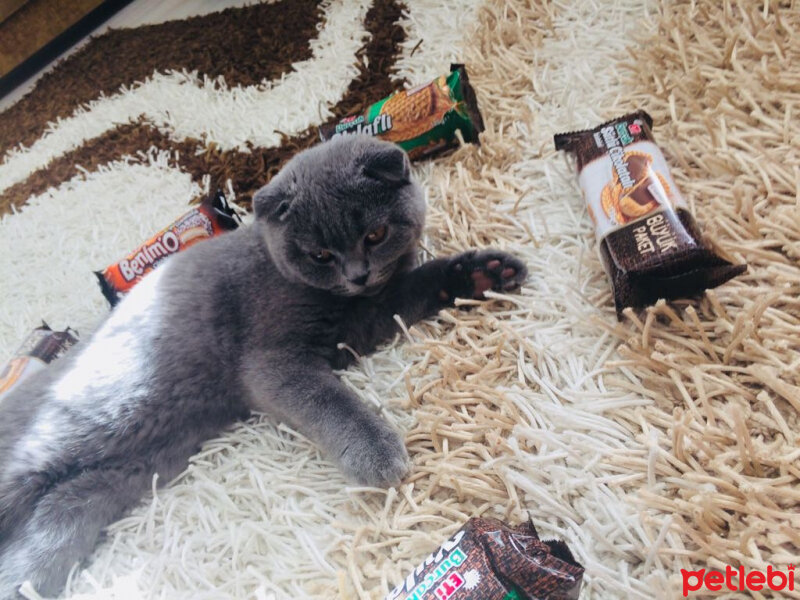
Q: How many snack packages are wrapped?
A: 5